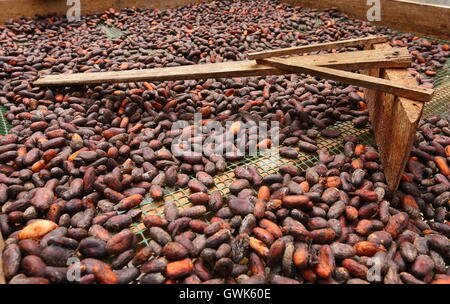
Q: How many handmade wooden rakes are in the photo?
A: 1